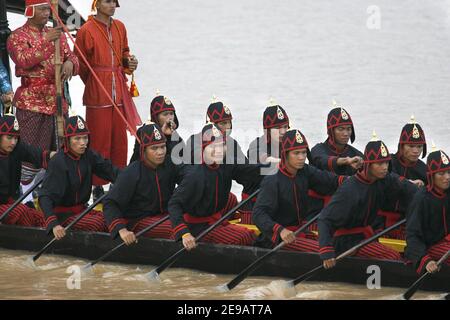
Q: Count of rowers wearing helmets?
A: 12